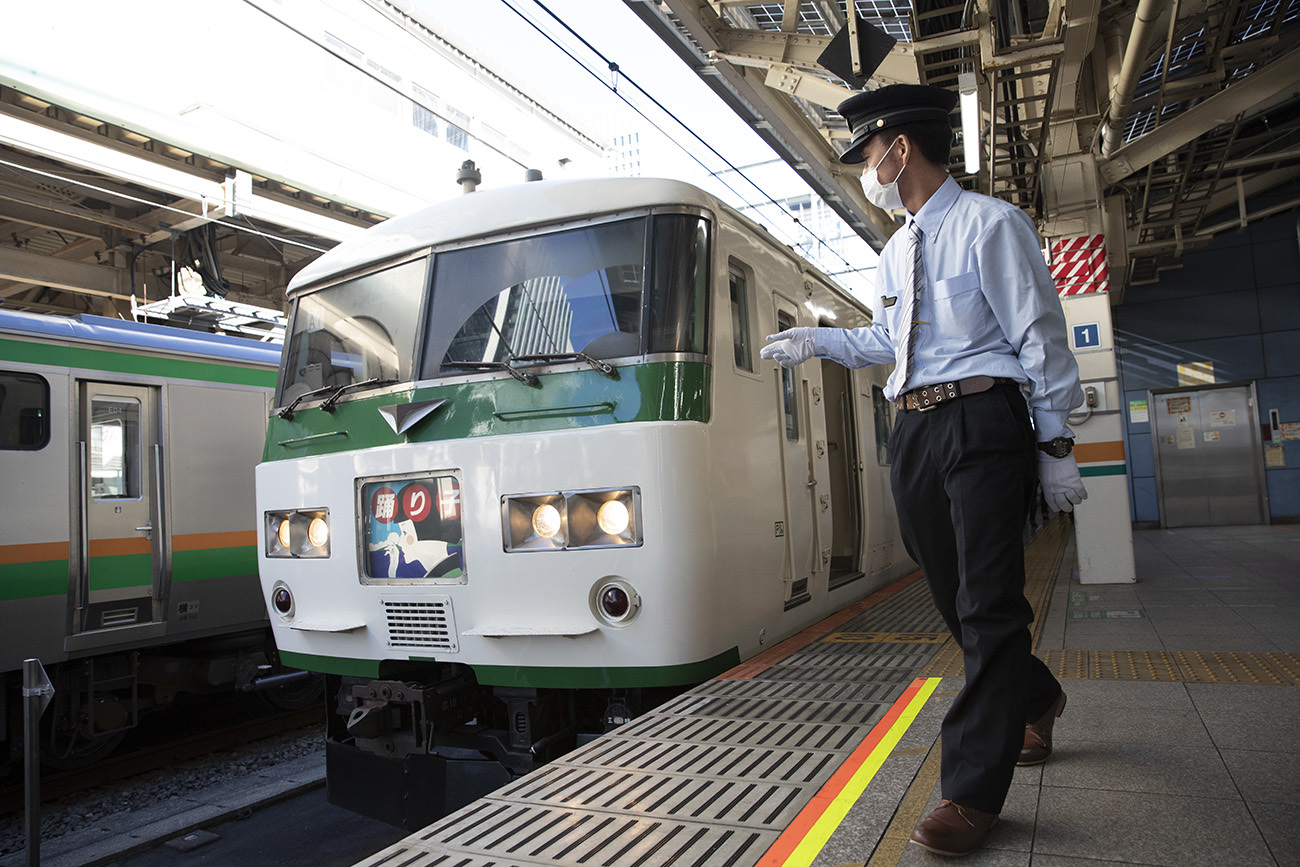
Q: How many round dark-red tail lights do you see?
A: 2